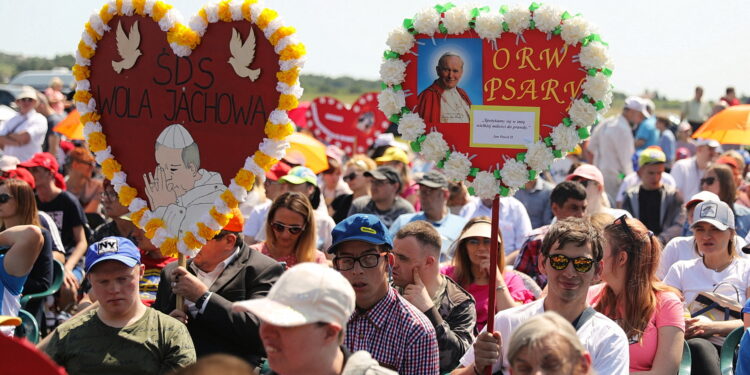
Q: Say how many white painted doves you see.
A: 2